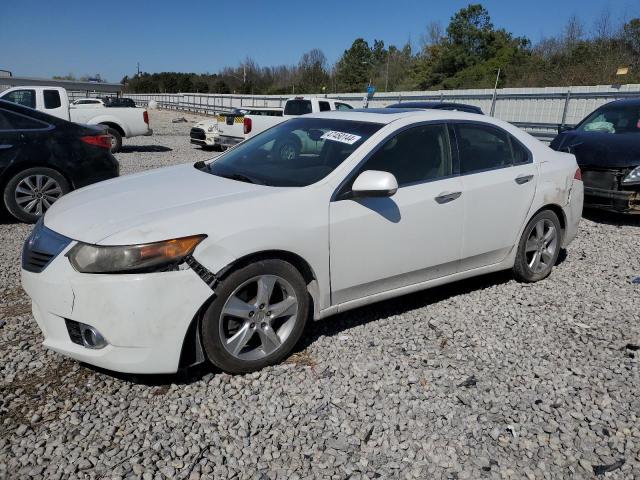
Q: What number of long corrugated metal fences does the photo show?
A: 1